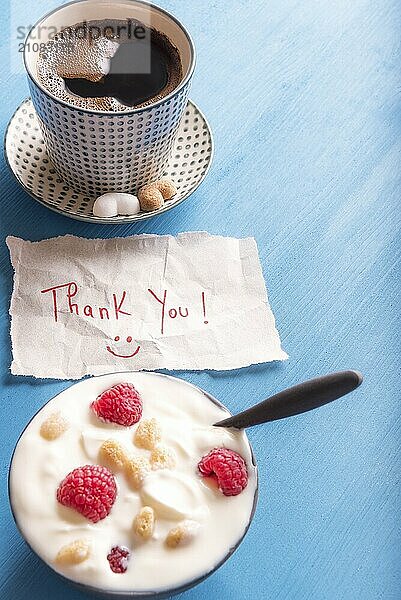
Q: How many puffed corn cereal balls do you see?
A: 8